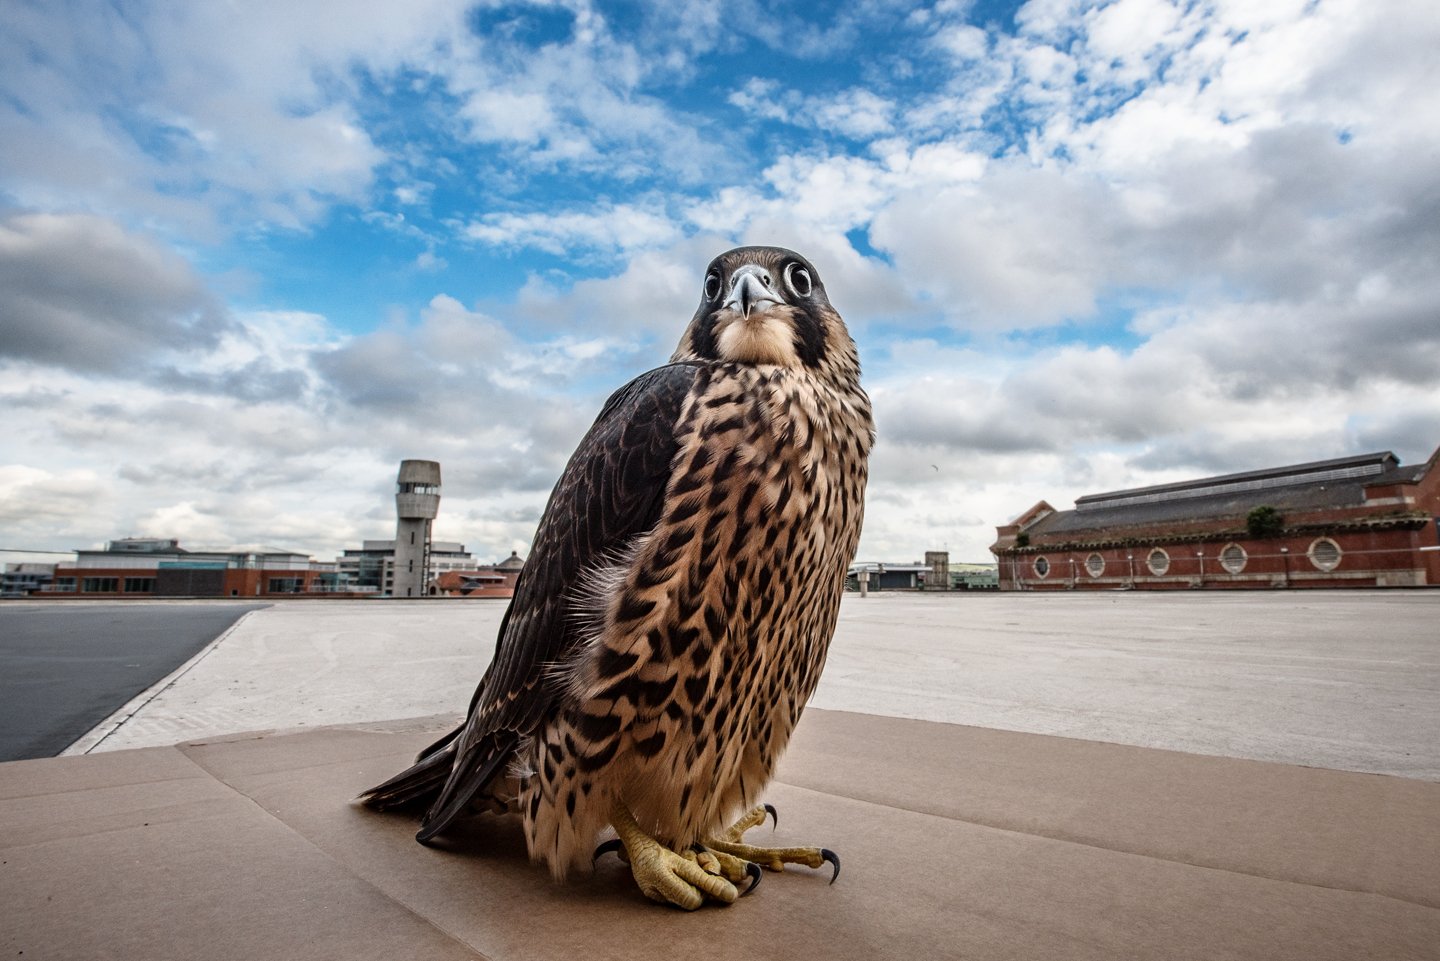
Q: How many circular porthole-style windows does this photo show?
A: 5